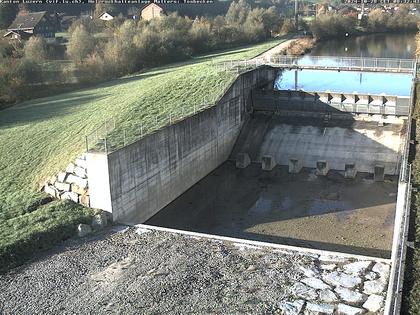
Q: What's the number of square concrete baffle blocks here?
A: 6